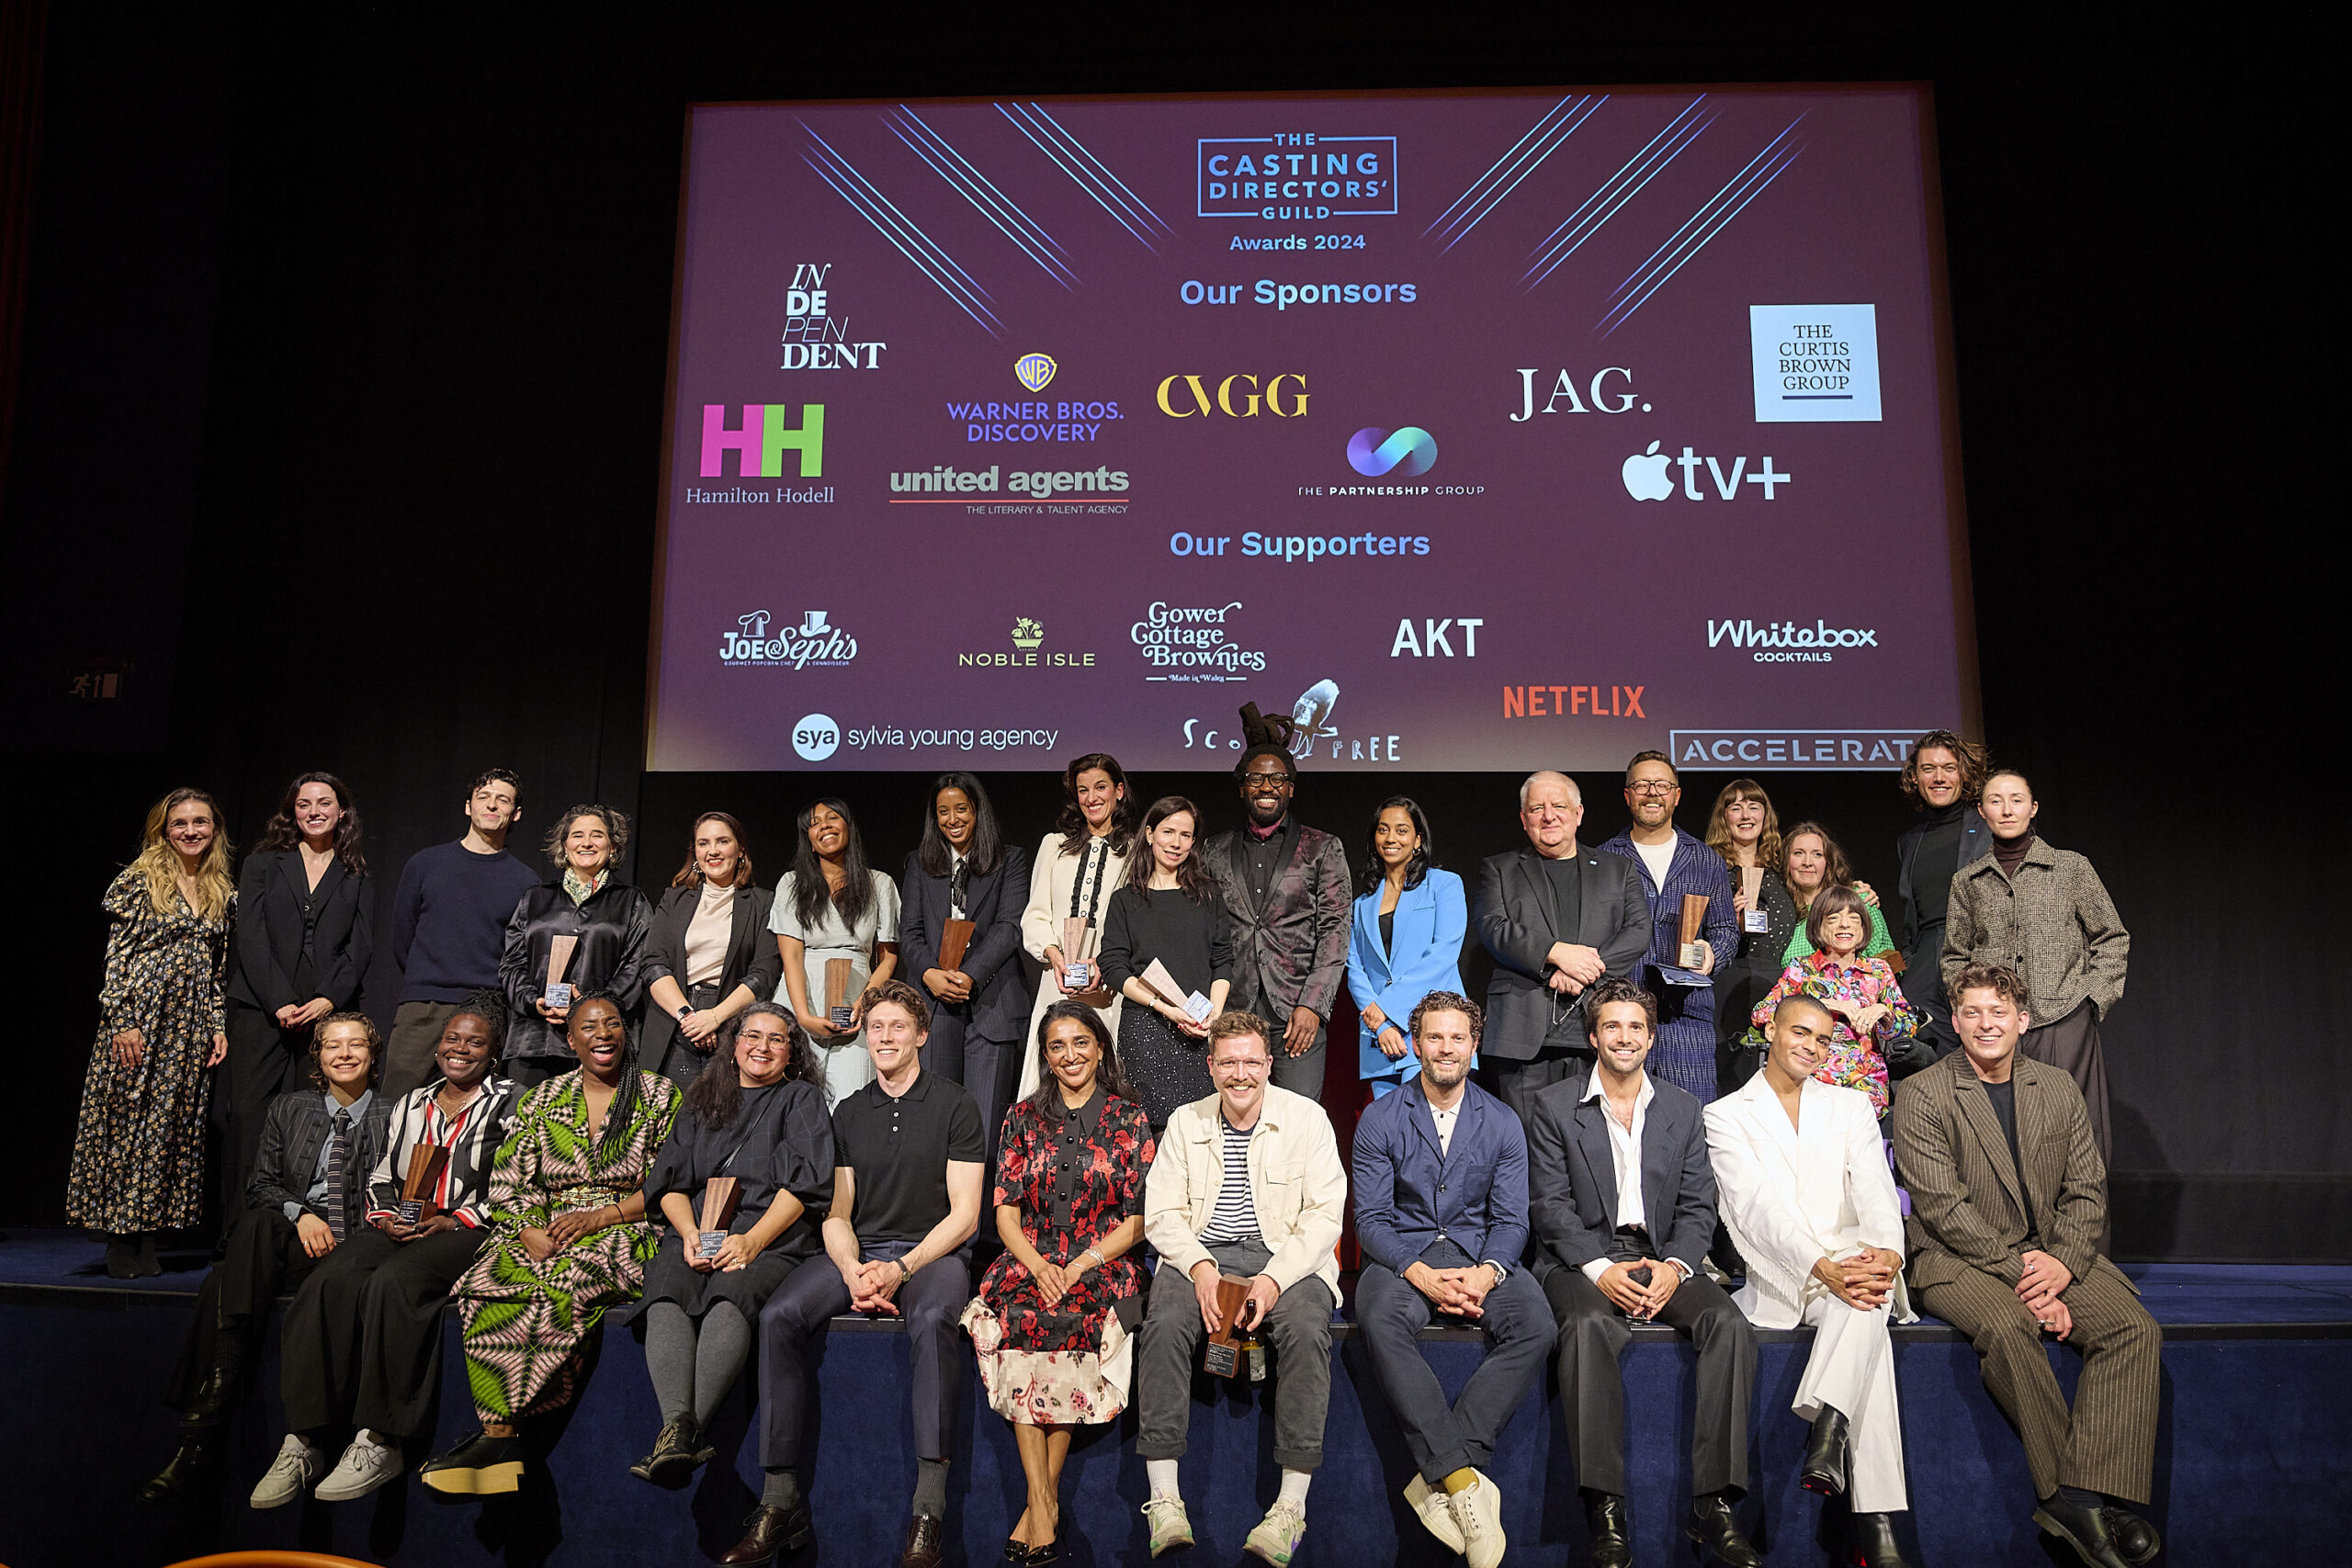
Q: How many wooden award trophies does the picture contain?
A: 11